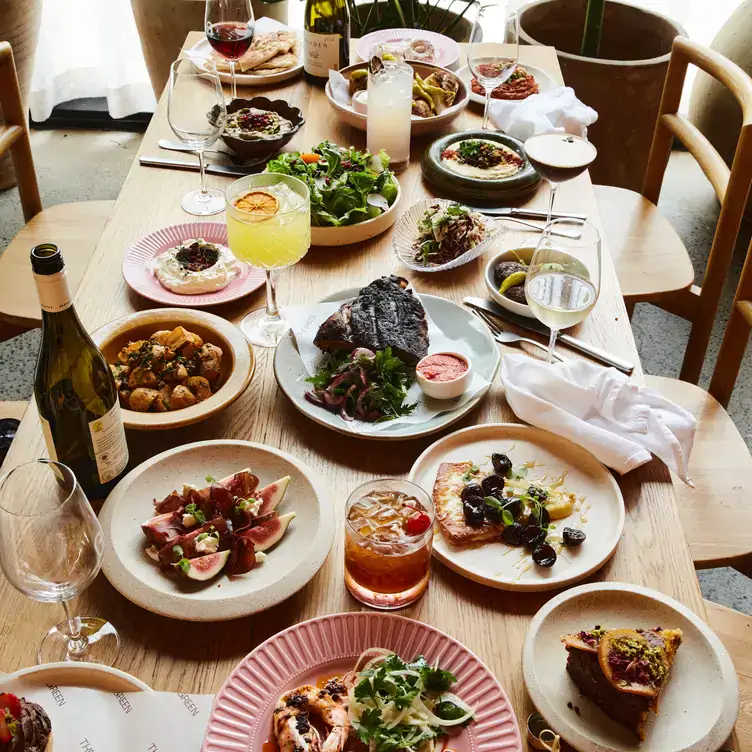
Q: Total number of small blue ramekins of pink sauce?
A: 0